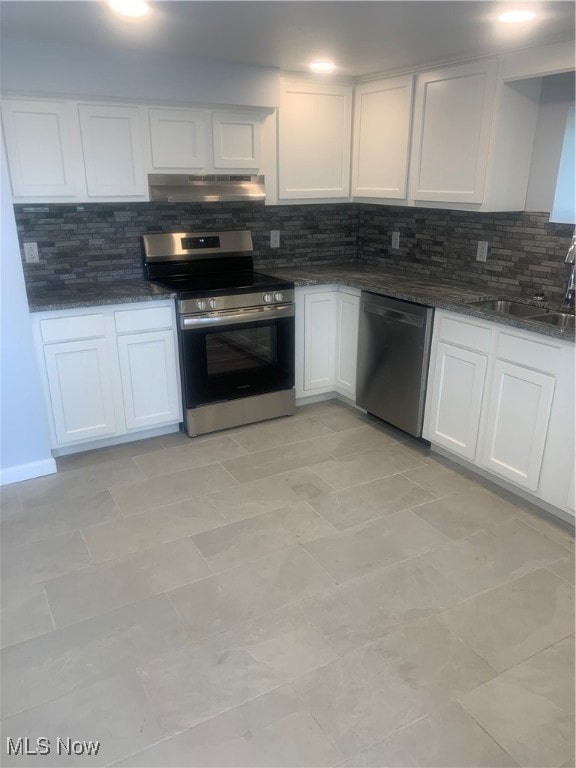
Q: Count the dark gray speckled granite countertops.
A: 2